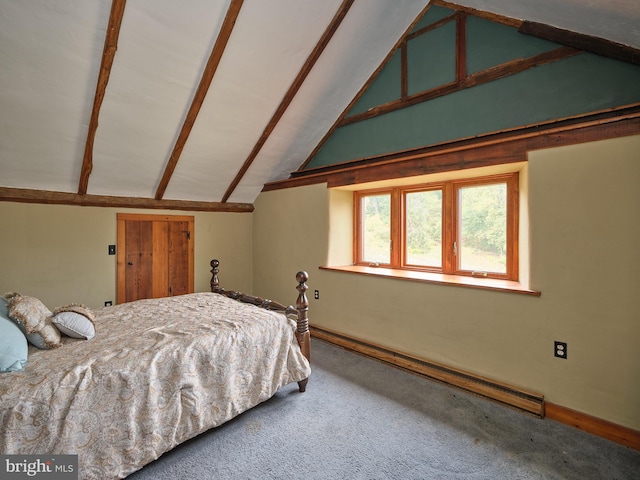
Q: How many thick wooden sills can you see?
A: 1